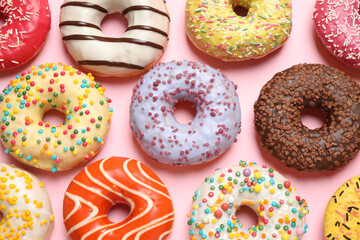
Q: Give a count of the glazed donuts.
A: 11